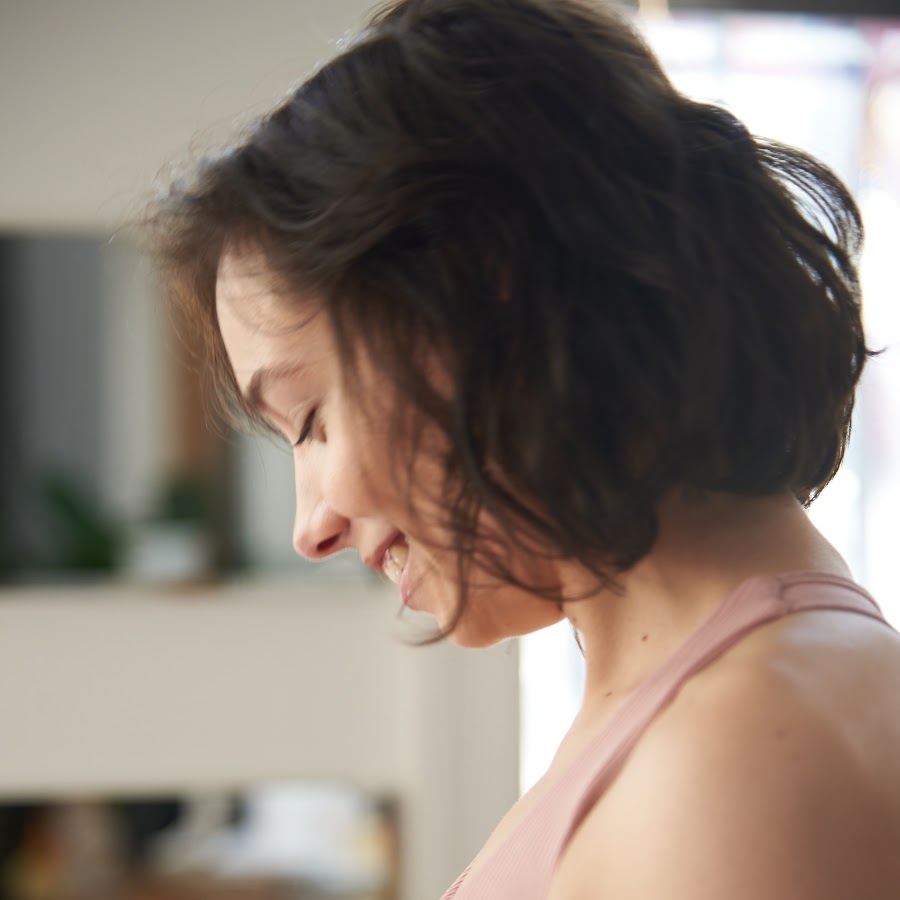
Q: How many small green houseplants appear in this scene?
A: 2